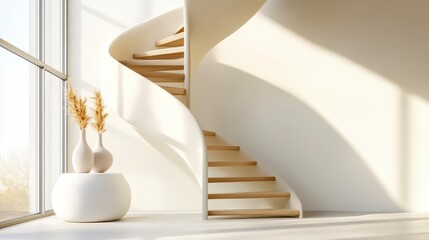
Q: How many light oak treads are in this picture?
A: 12